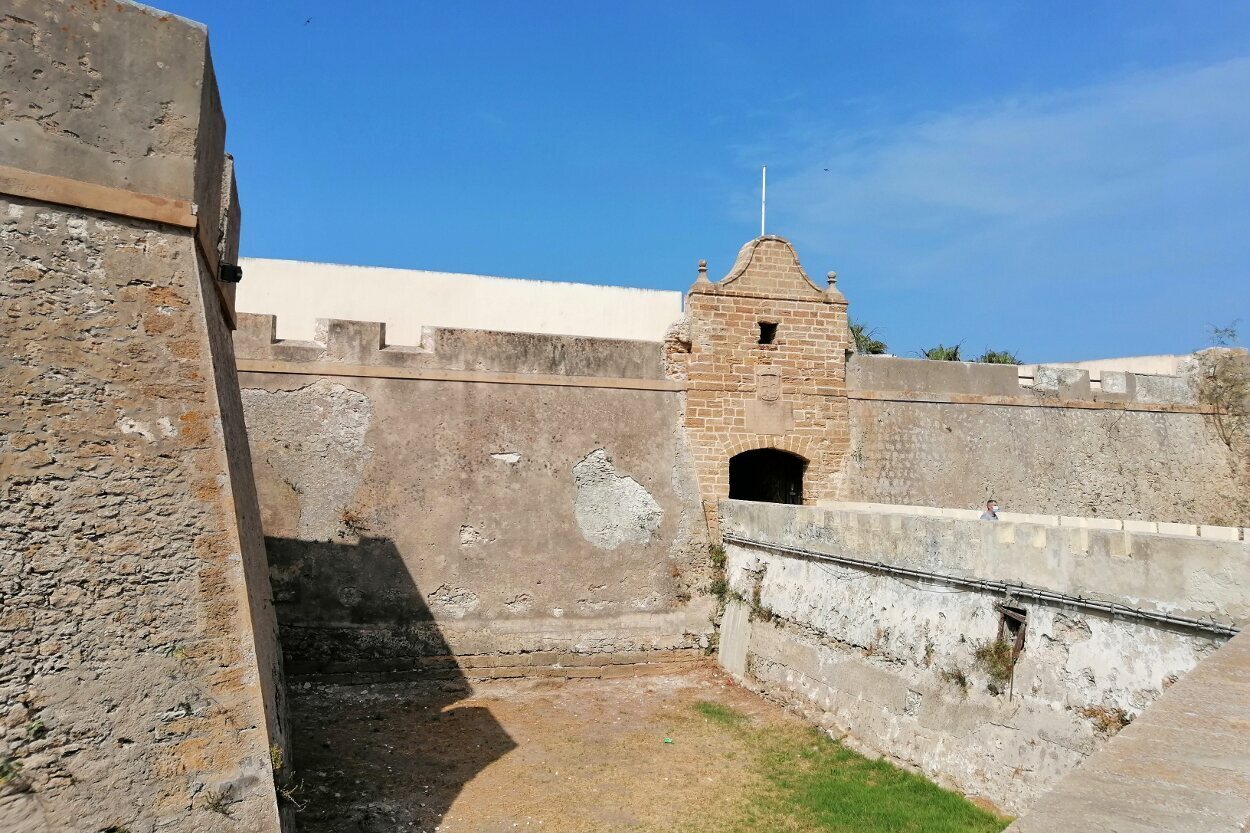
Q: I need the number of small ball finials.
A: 2